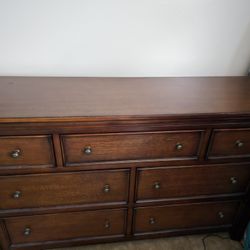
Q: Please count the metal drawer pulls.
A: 12